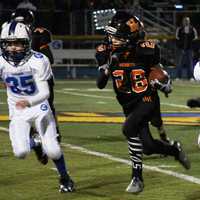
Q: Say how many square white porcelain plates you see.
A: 0